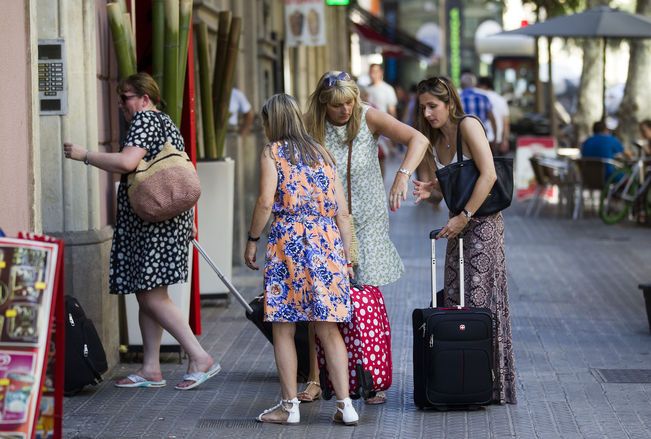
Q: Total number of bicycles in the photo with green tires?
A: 1